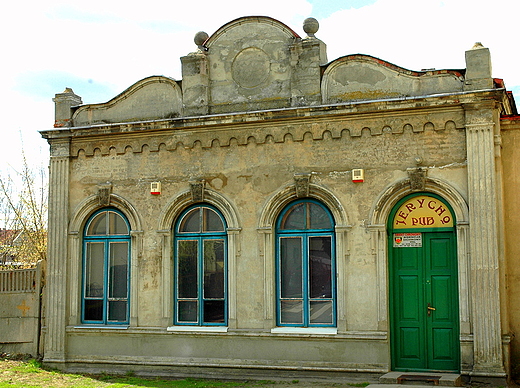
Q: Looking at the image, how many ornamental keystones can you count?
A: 4